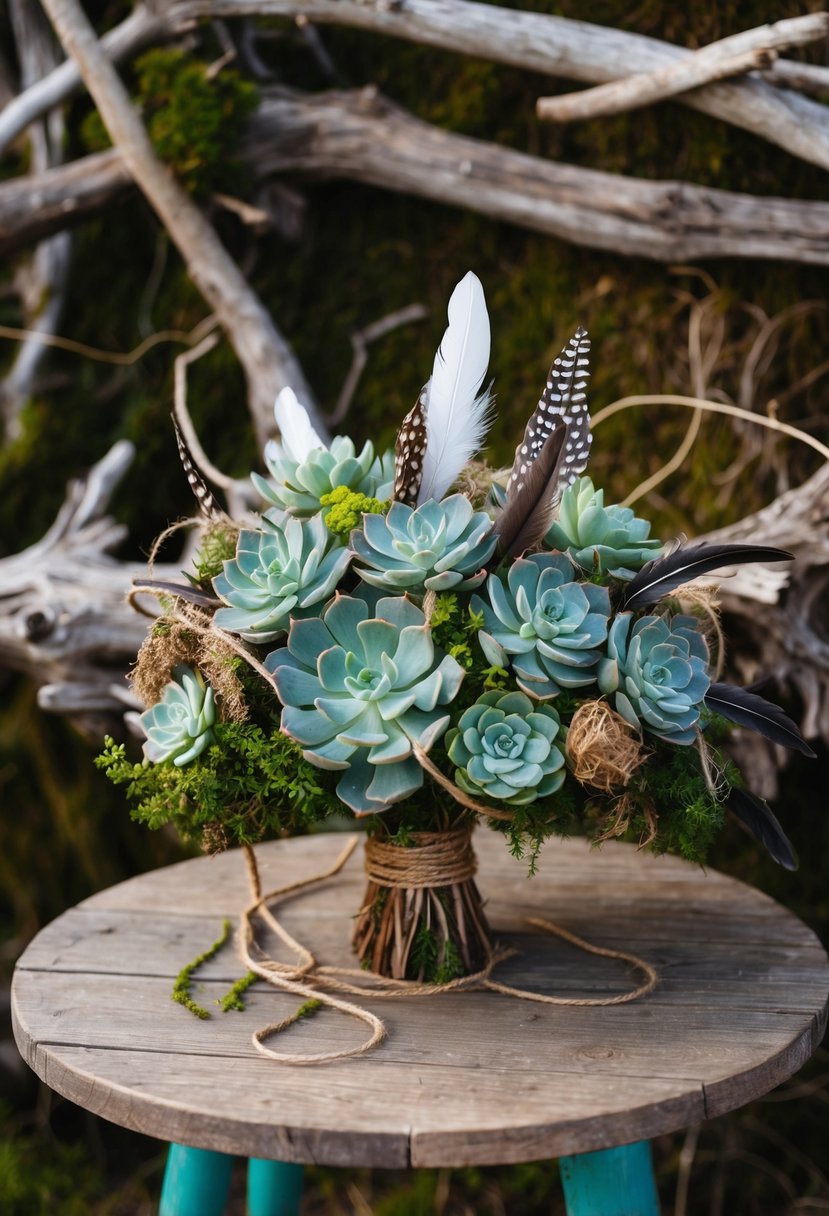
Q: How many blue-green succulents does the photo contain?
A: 9